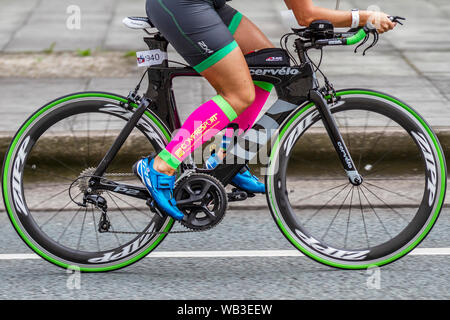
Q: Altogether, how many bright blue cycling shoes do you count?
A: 2